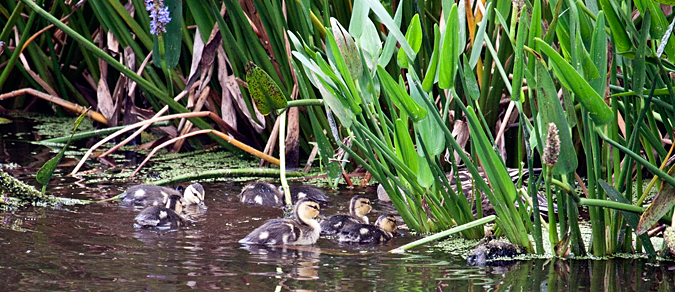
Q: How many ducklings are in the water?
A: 7